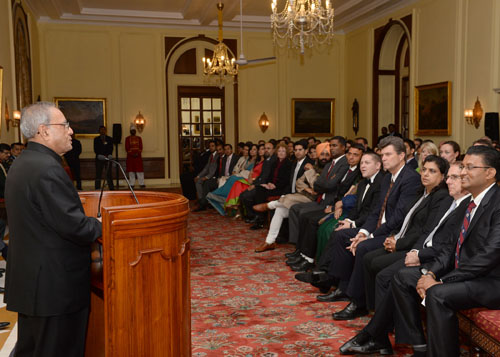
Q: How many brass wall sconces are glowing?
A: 4